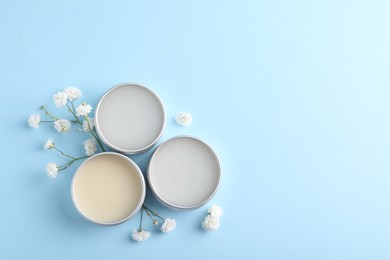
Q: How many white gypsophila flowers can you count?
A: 14